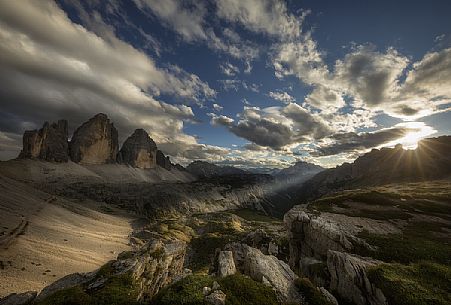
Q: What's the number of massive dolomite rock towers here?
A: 3